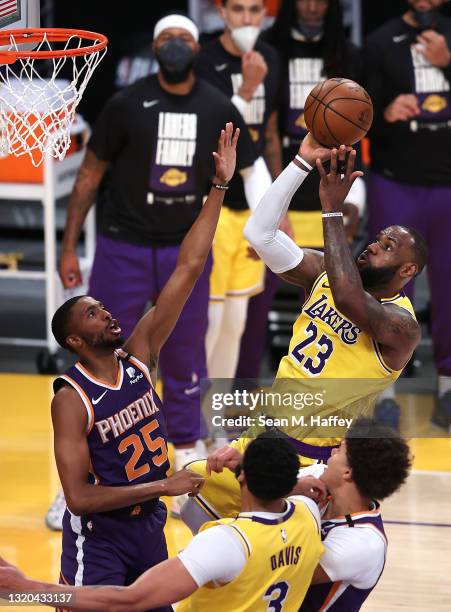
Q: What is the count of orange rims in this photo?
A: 1